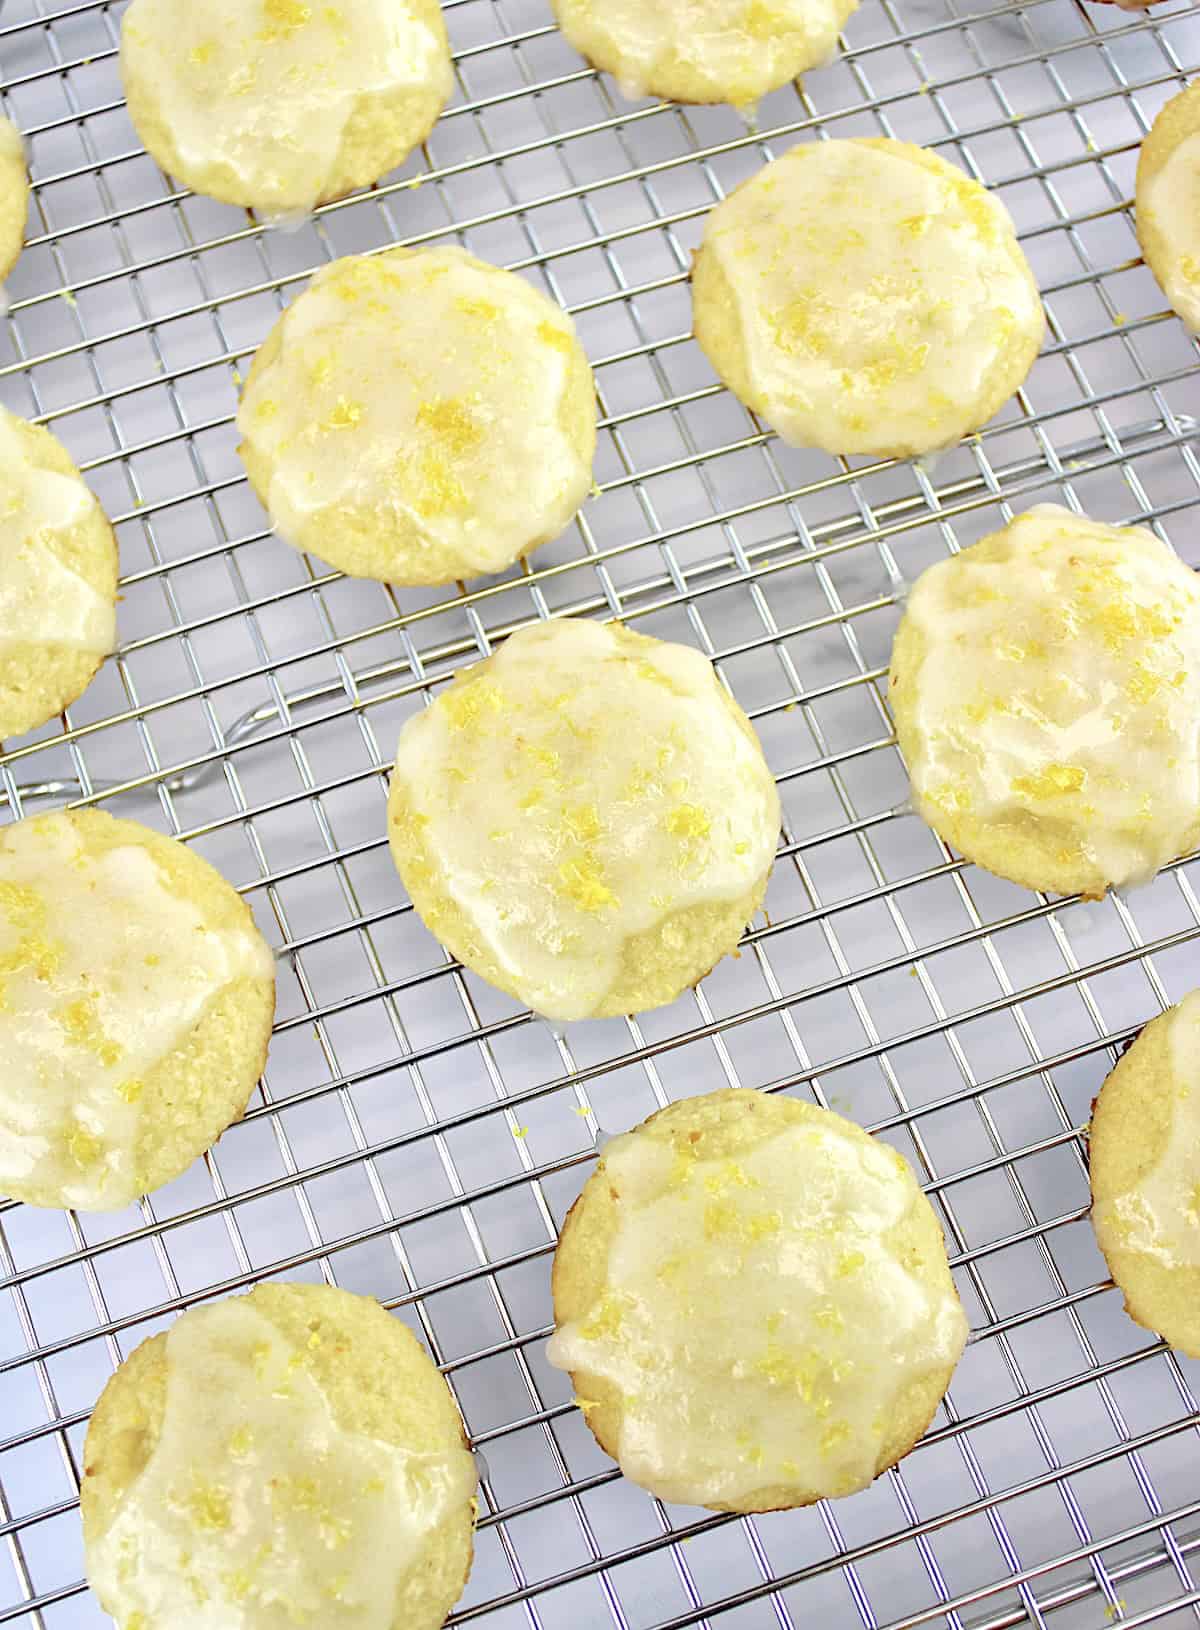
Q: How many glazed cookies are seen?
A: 13